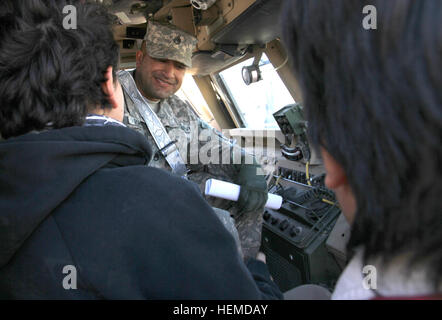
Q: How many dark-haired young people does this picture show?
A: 2